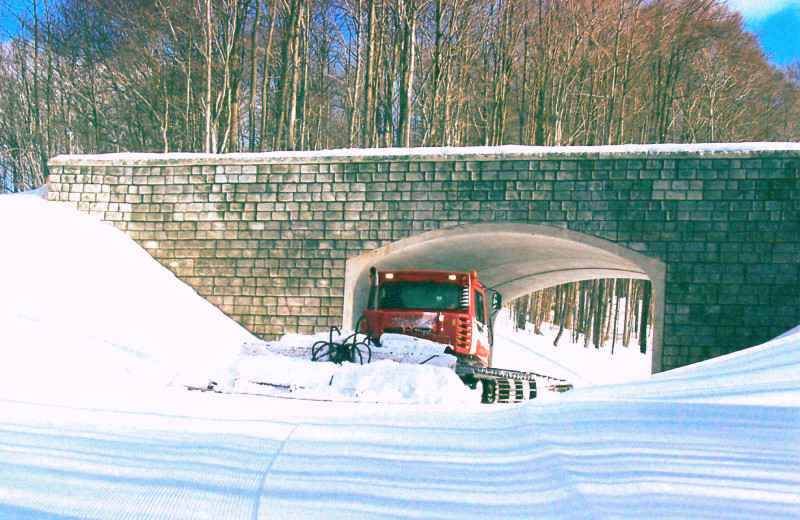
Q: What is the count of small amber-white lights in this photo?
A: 2